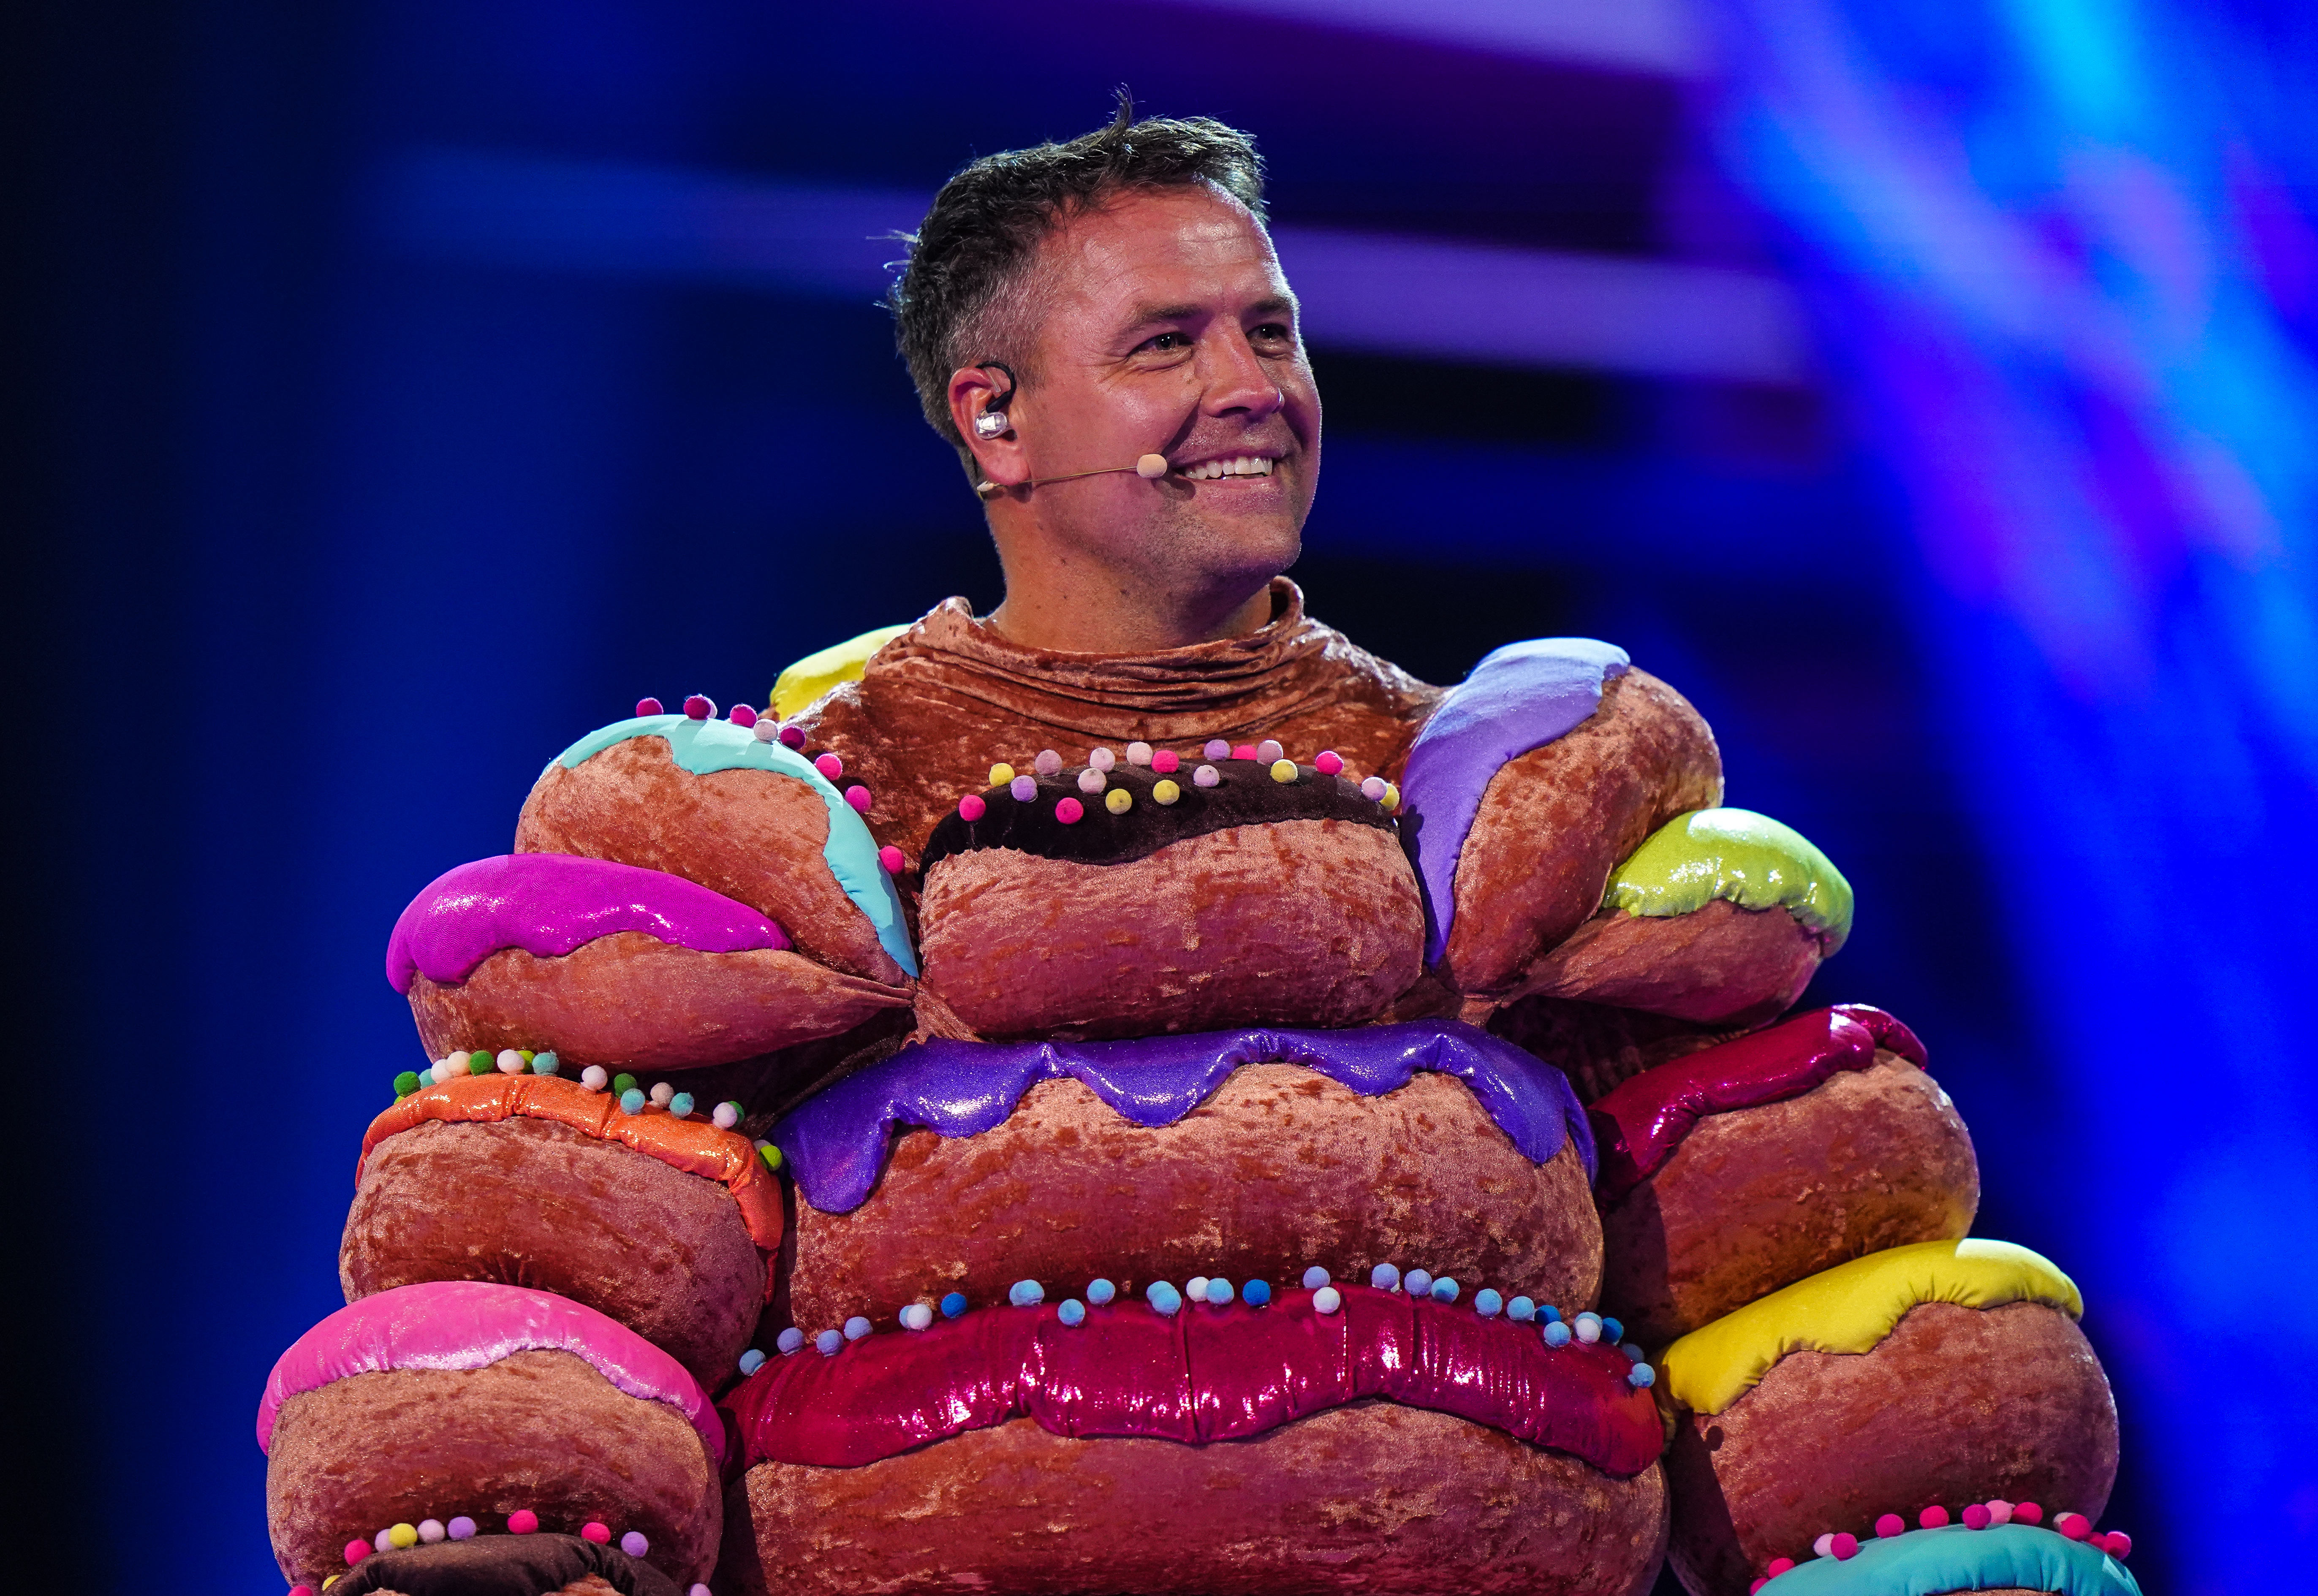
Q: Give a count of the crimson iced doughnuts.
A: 2